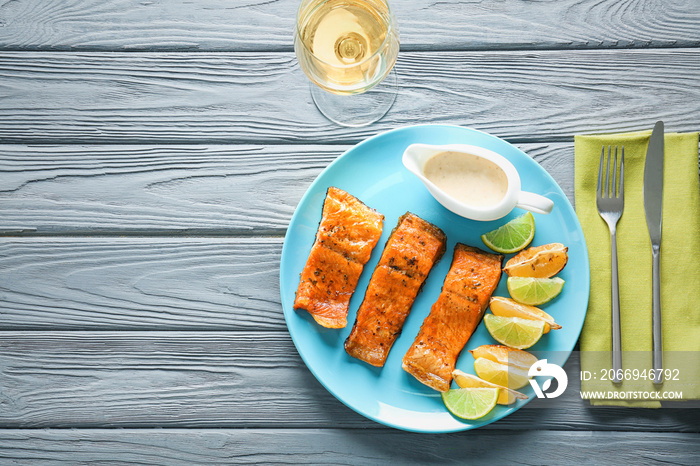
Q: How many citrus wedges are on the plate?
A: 9